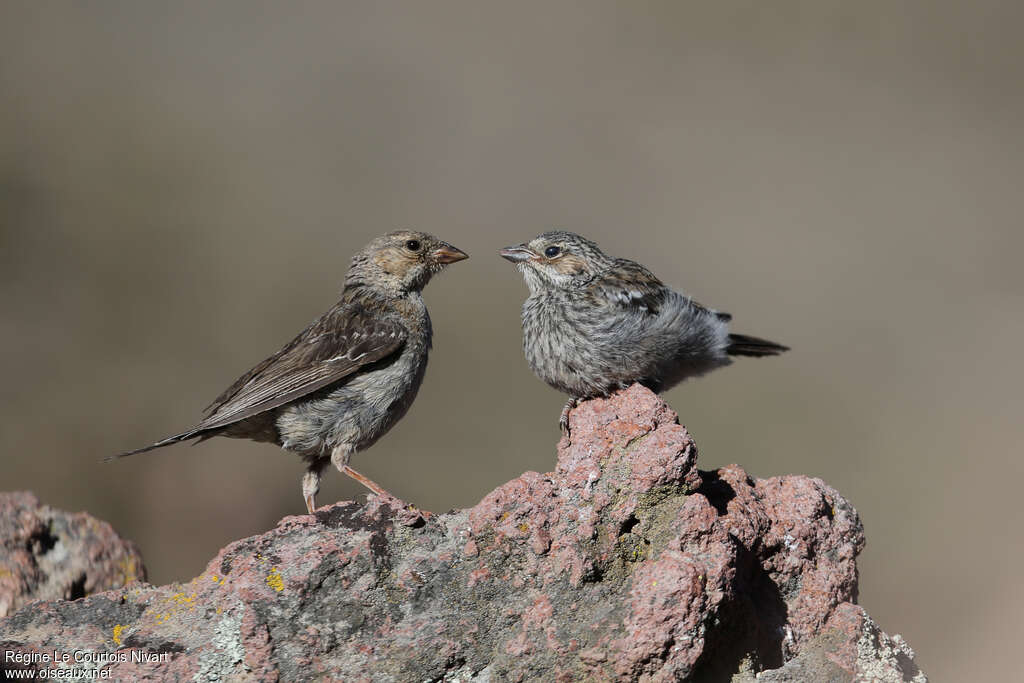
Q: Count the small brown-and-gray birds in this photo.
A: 2